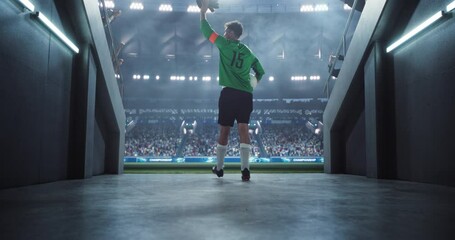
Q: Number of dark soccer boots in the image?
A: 2